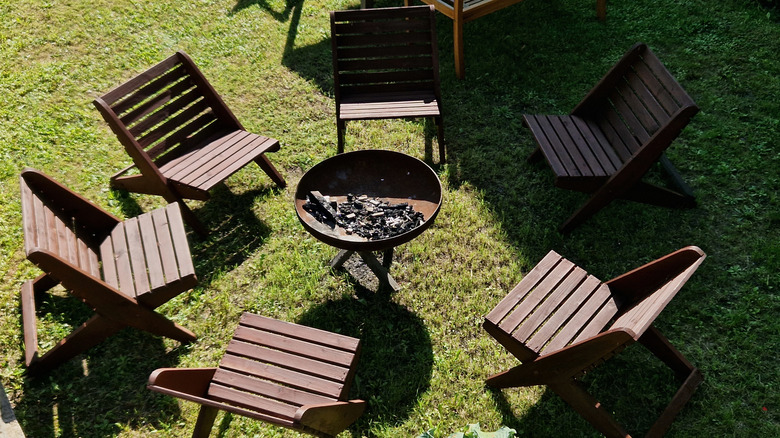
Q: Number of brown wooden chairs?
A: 6